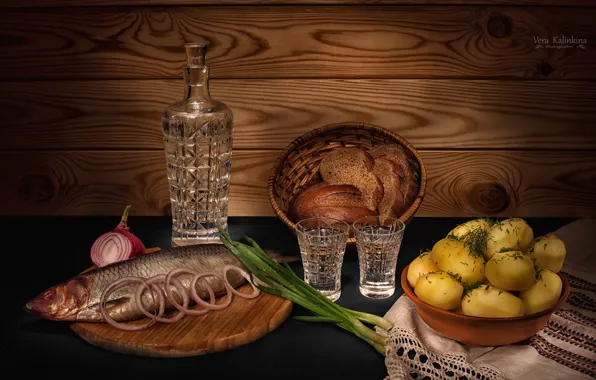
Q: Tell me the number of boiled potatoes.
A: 9